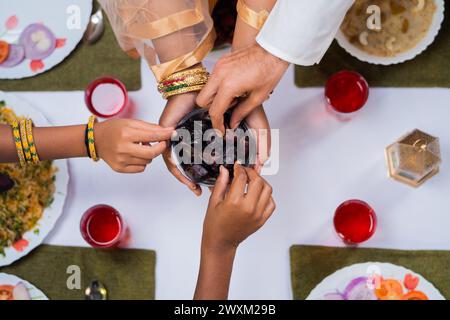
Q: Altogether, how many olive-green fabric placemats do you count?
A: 4